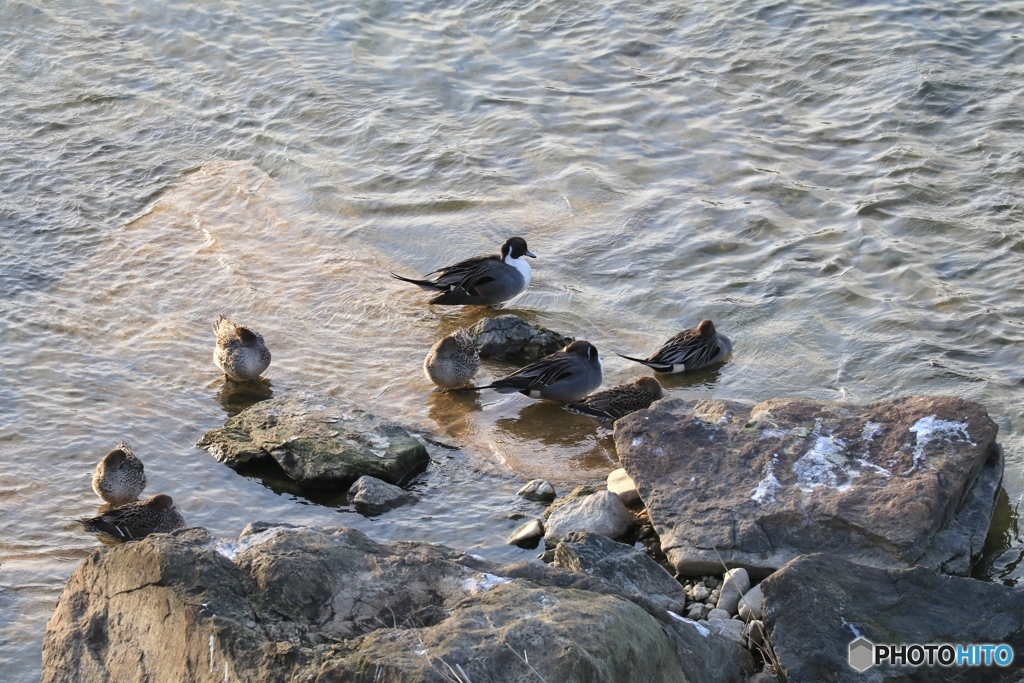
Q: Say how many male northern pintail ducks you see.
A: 3